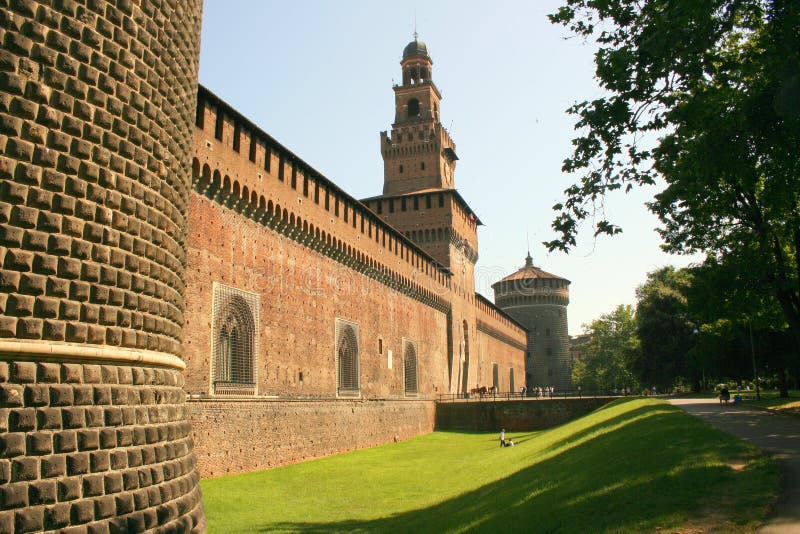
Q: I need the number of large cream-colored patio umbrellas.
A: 0